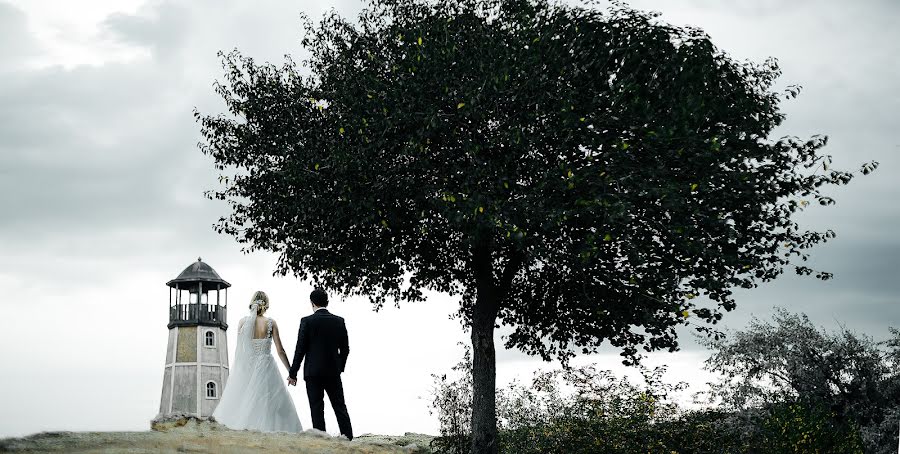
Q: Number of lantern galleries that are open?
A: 1